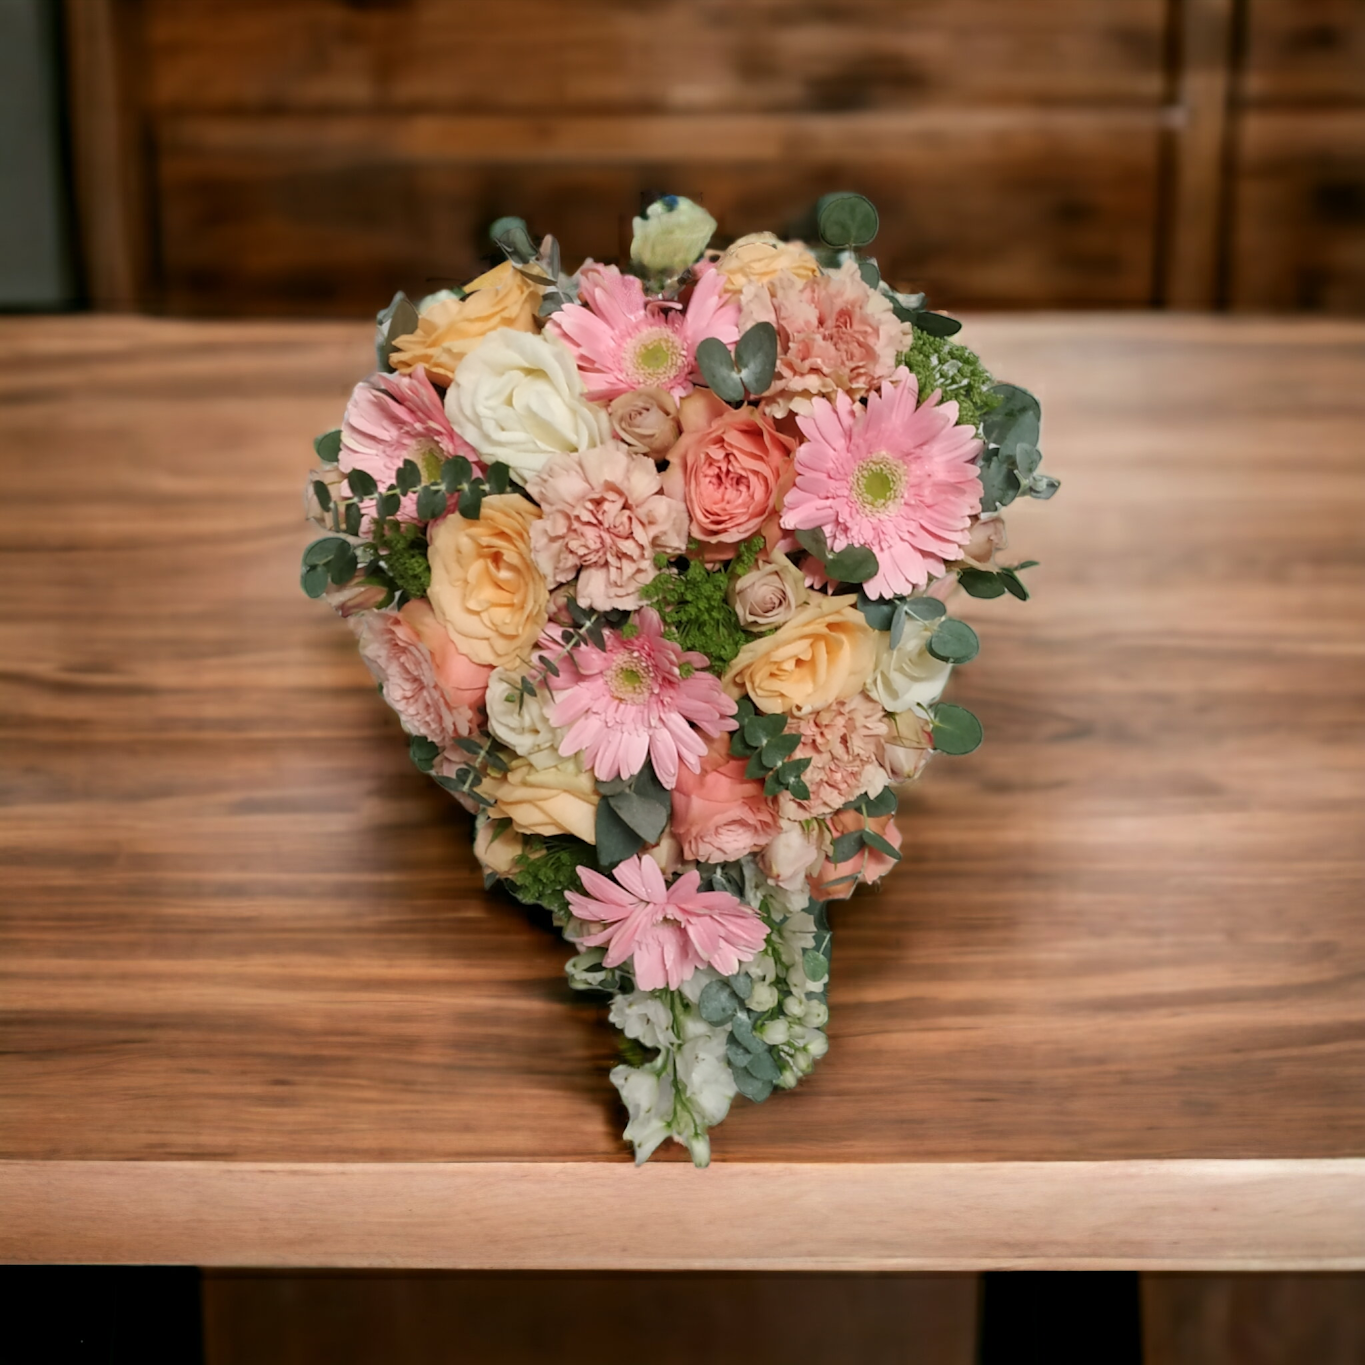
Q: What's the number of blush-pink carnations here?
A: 3